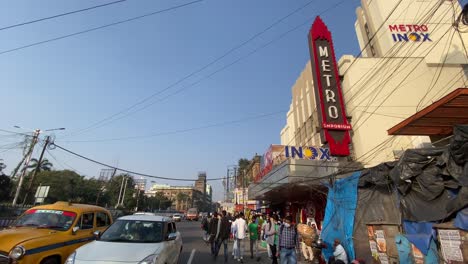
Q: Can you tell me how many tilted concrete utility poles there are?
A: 2